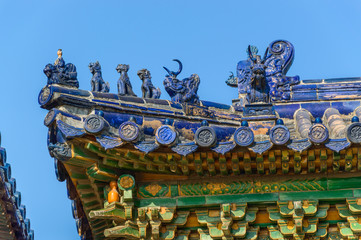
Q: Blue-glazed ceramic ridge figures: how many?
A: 6